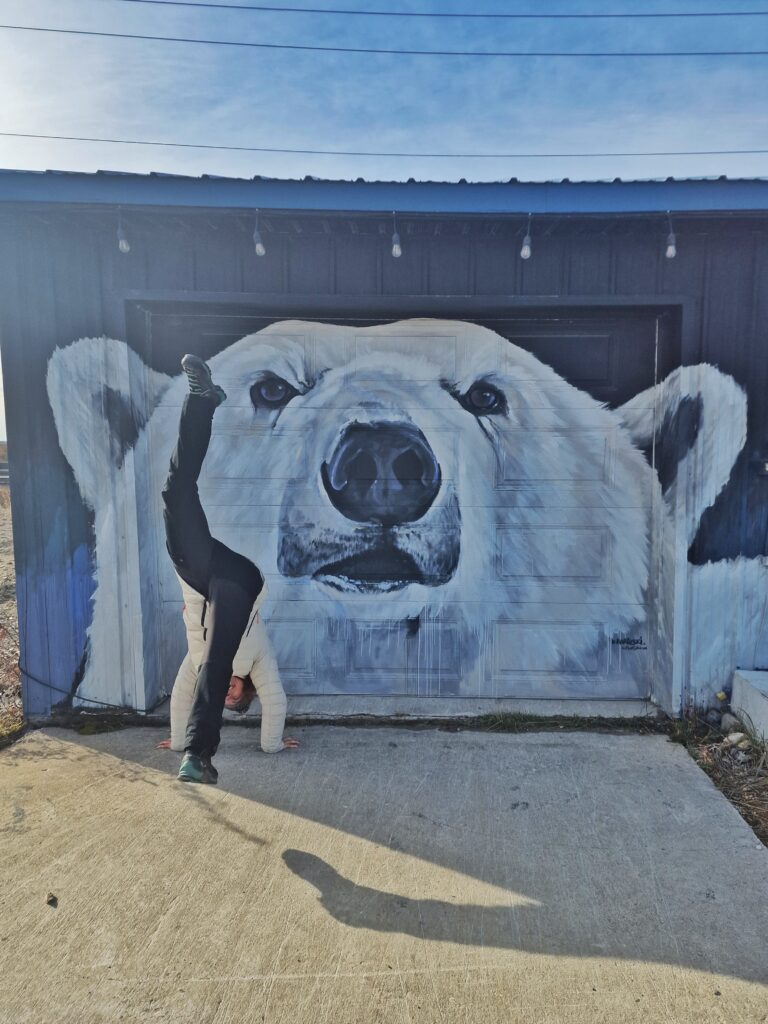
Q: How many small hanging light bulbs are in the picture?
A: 5